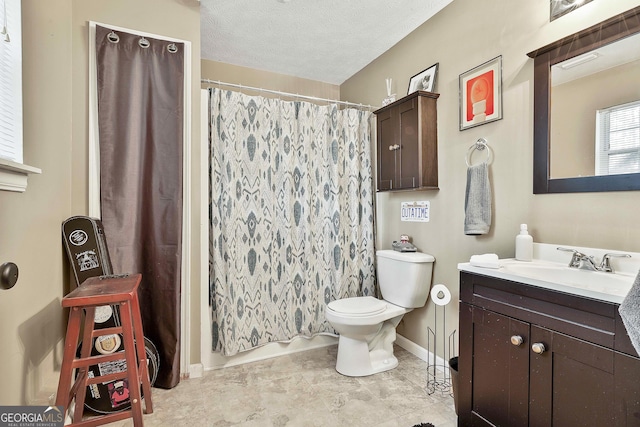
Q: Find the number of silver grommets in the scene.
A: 3